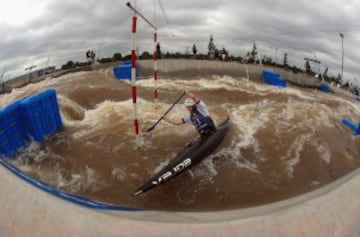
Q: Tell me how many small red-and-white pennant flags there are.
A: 0